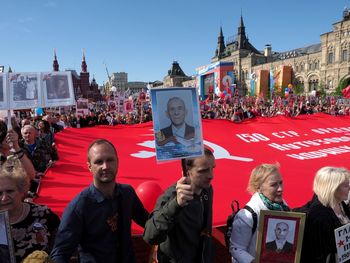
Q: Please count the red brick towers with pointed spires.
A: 2